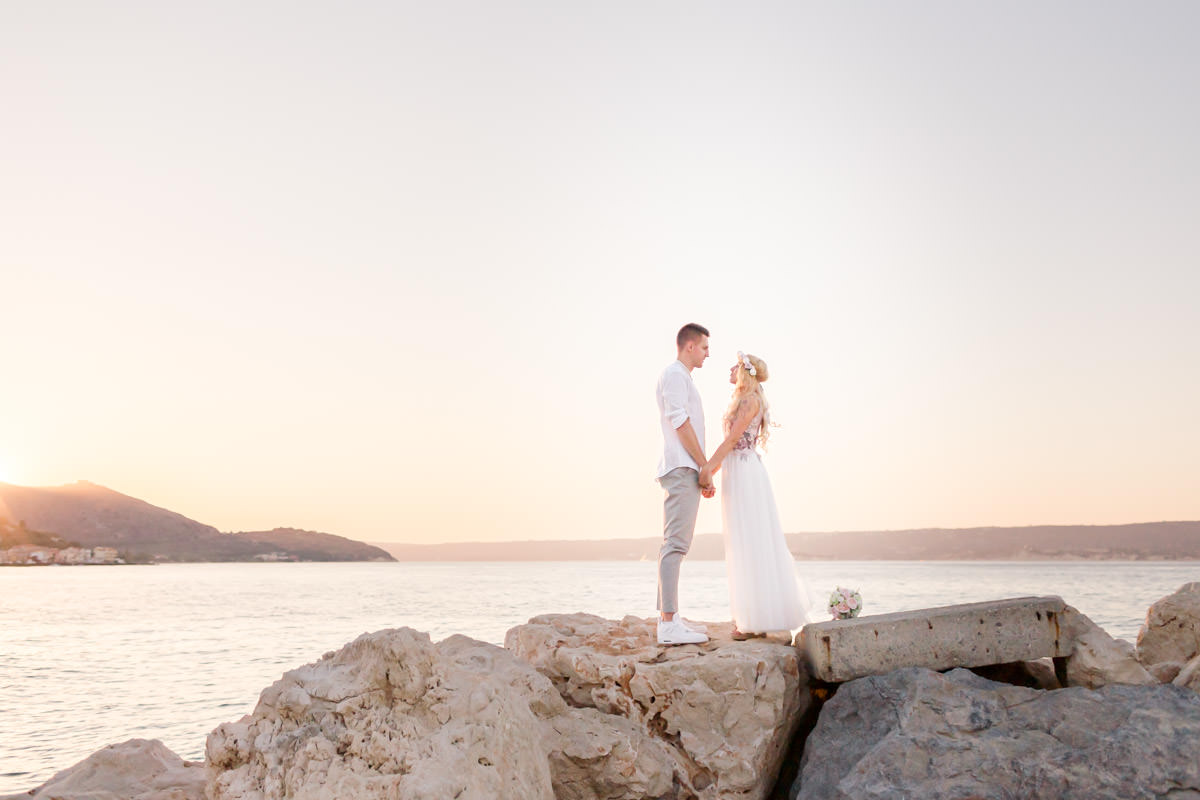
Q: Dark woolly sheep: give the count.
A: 0